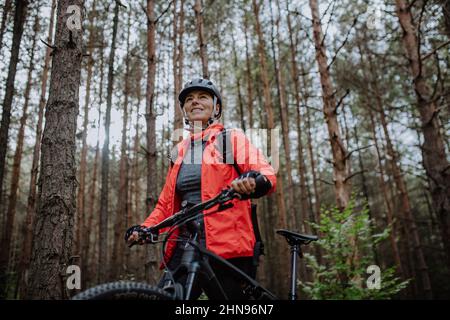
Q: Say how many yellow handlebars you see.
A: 0